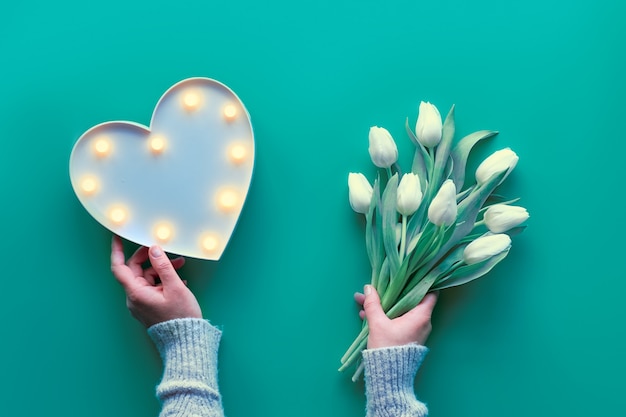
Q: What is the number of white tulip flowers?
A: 8